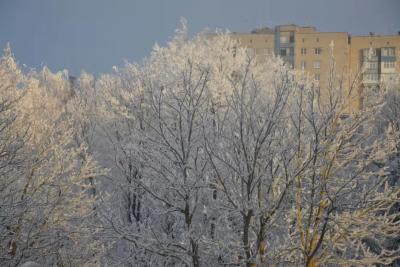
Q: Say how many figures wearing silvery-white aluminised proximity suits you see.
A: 0